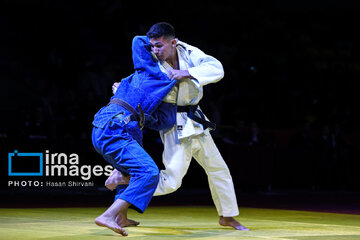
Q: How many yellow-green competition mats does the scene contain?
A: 1